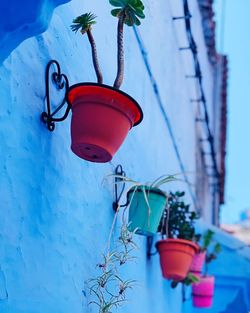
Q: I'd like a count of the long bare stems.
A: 2